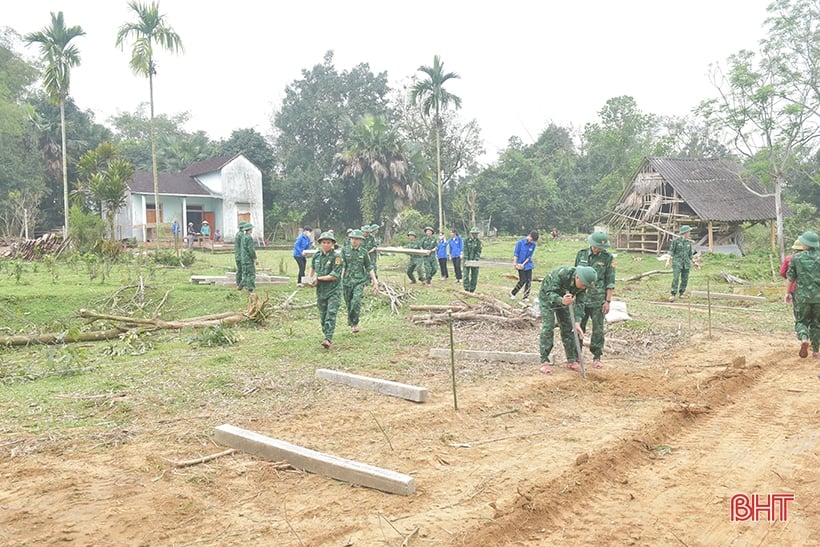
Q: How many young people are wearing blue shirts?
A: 4